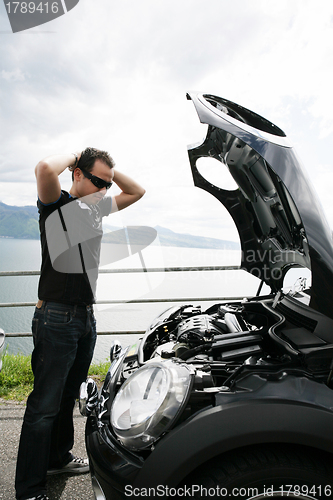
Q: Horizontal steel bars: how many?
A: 3